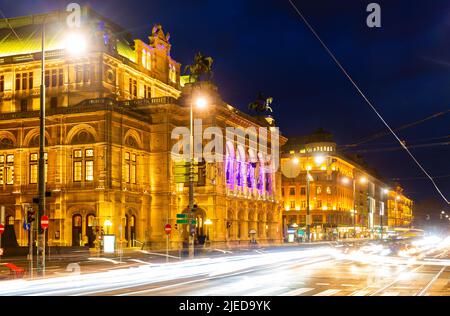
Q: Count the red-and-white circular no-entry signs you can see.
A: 3